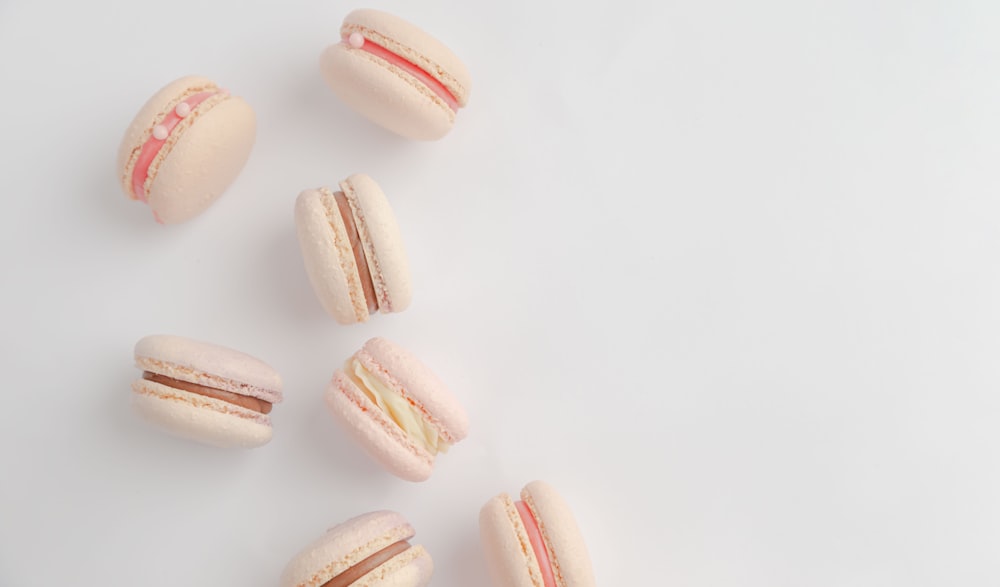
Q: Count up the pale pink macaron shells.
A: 2